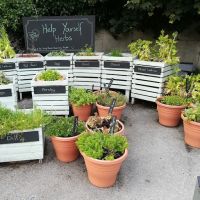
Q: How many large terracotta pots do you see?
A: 7